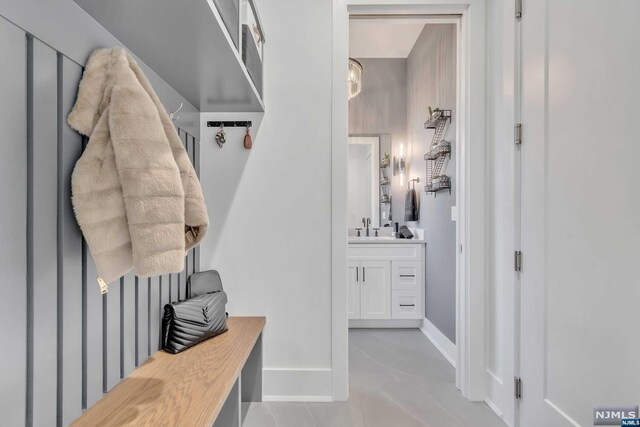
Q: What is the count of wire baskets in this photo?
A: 3